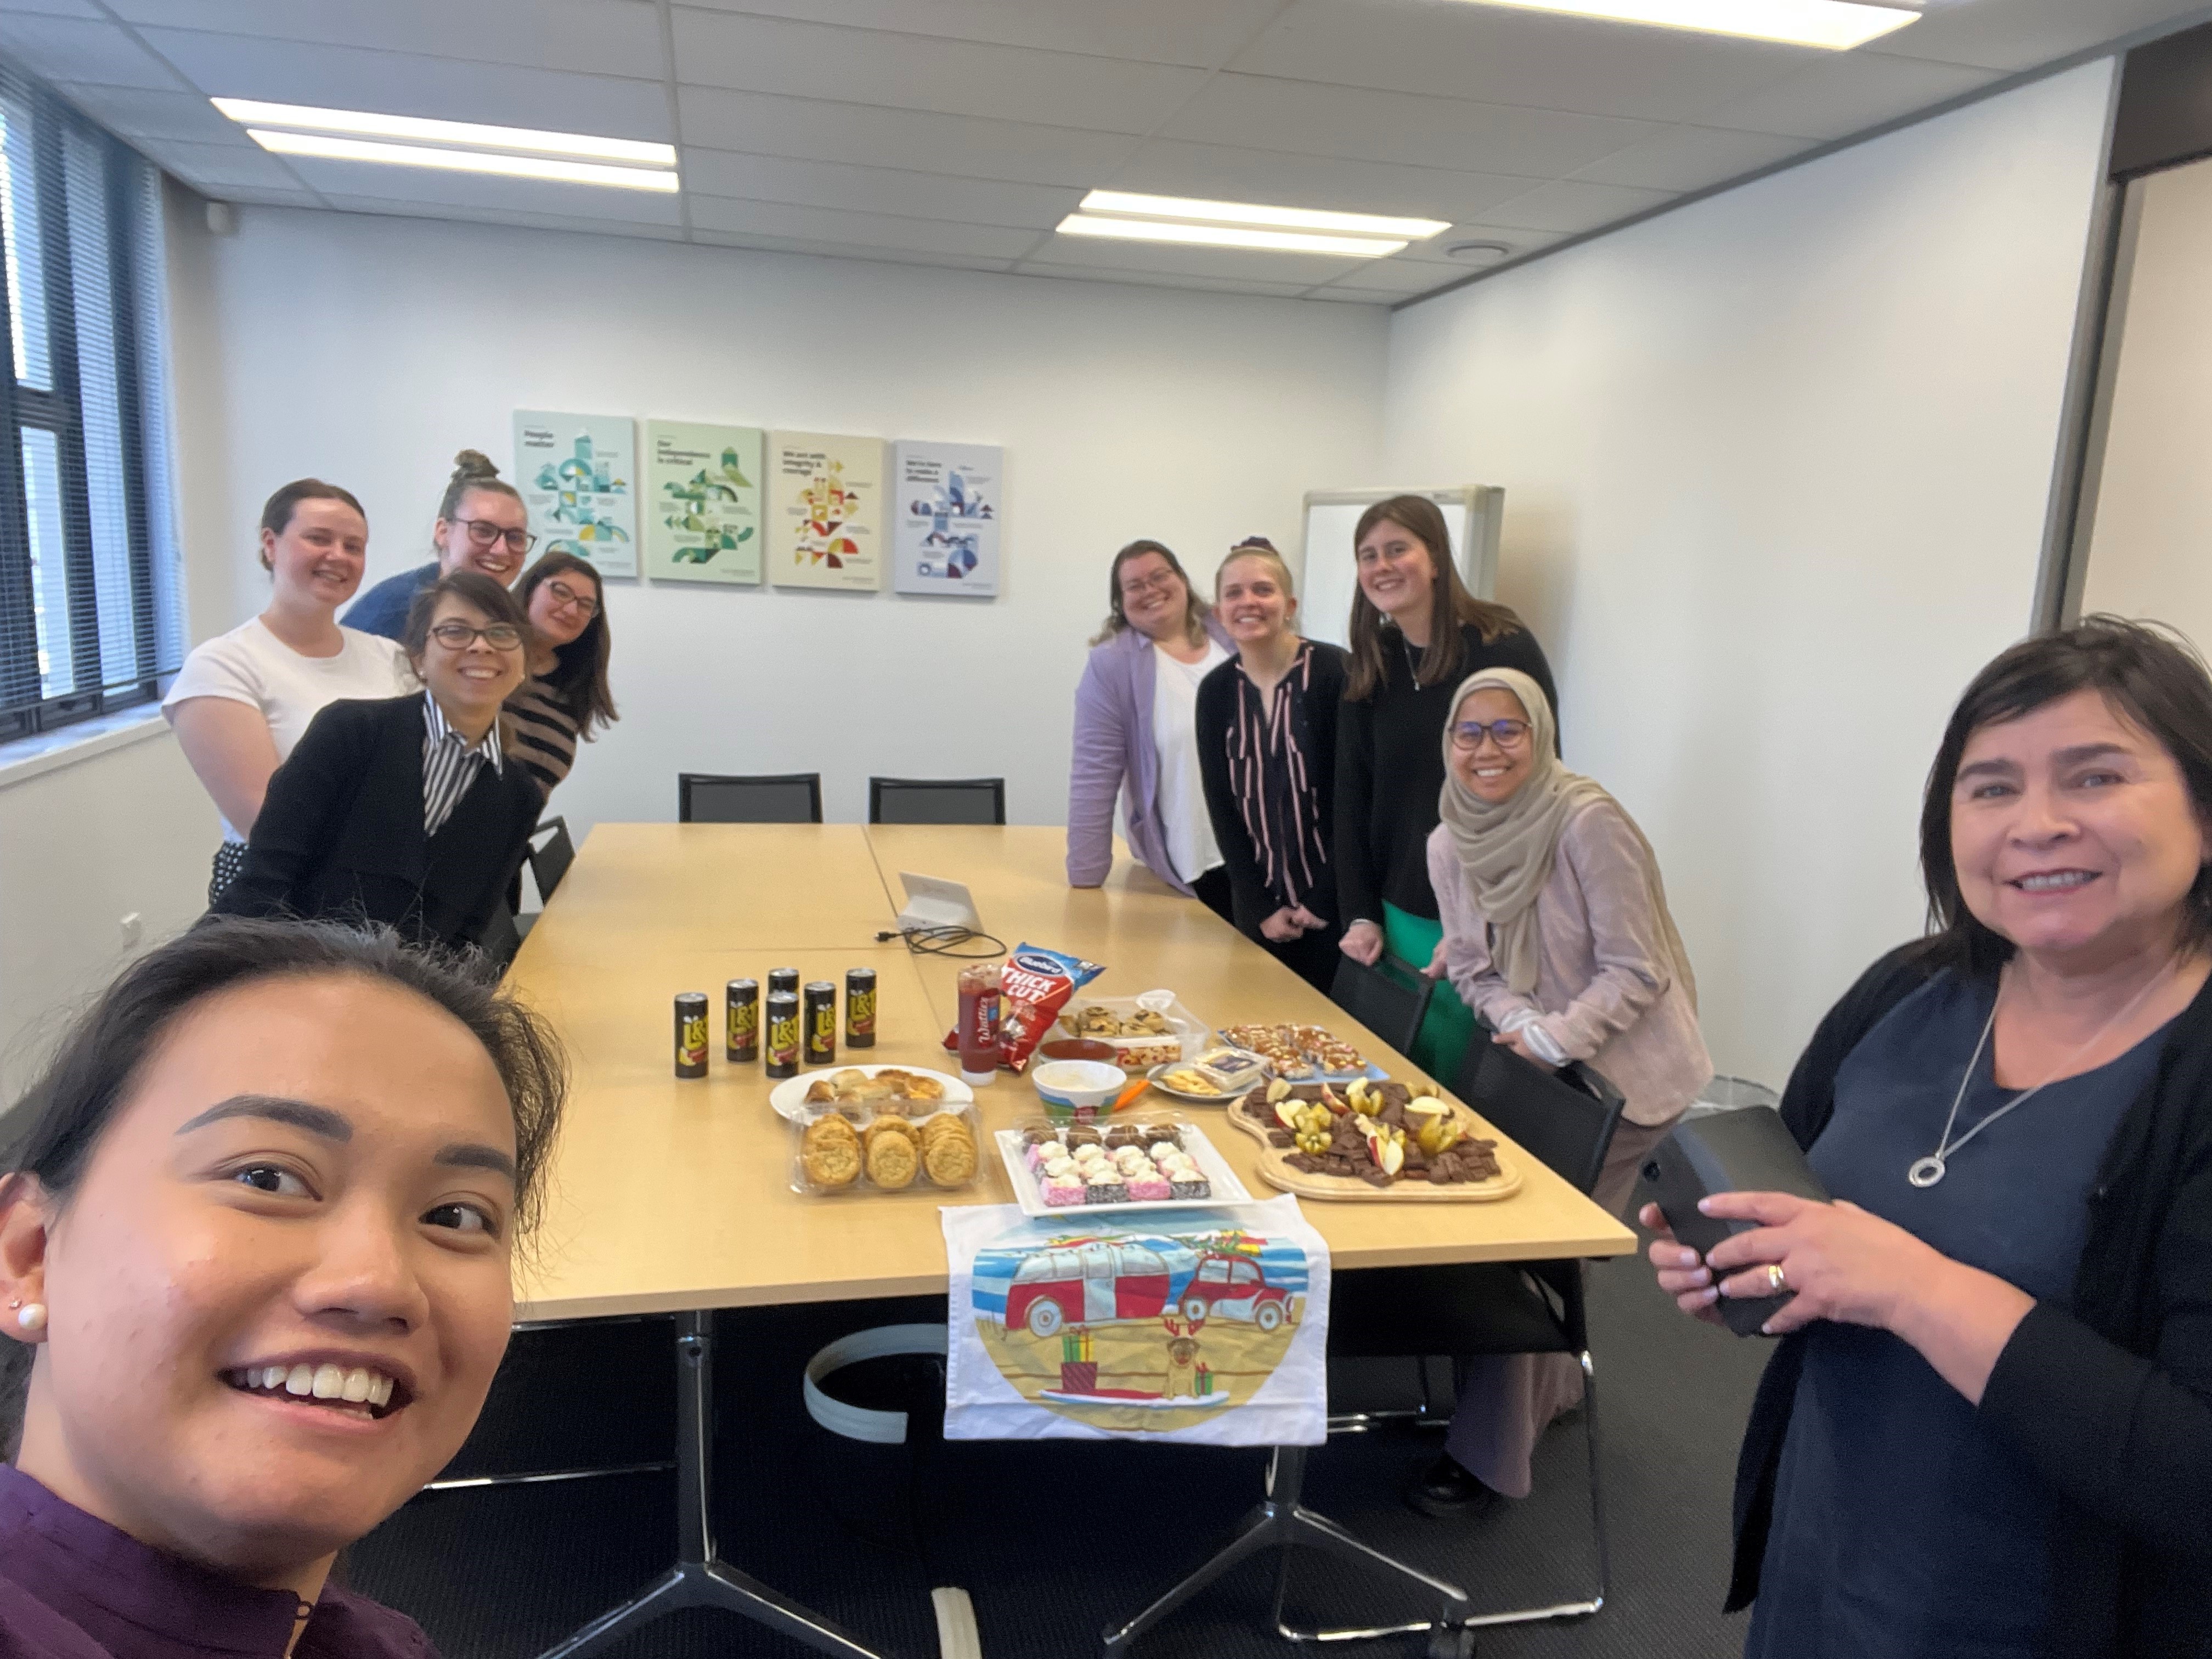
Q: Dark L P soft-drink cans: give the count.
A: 6